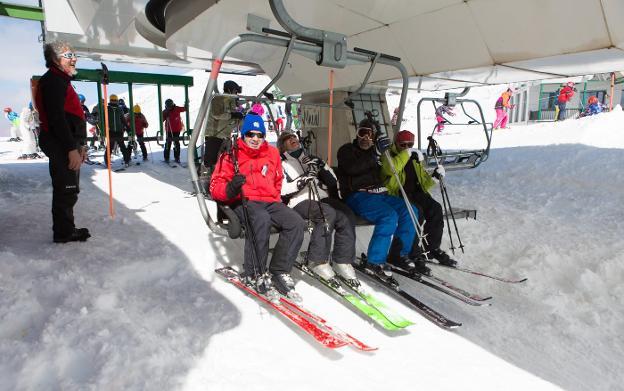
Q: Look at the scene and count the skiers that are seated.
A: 4